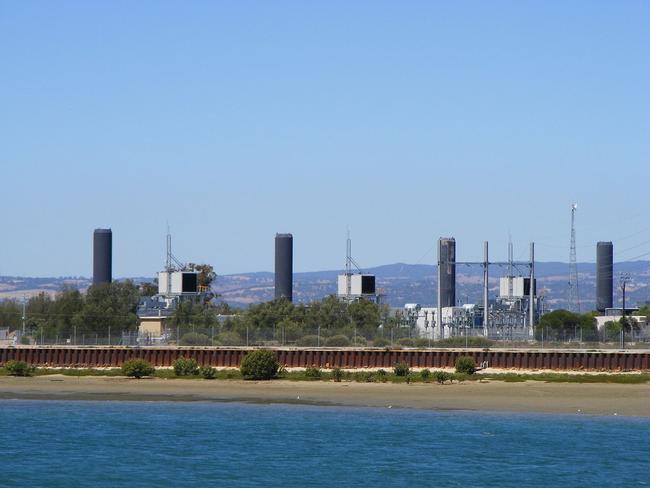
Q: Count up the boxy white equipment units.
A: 3